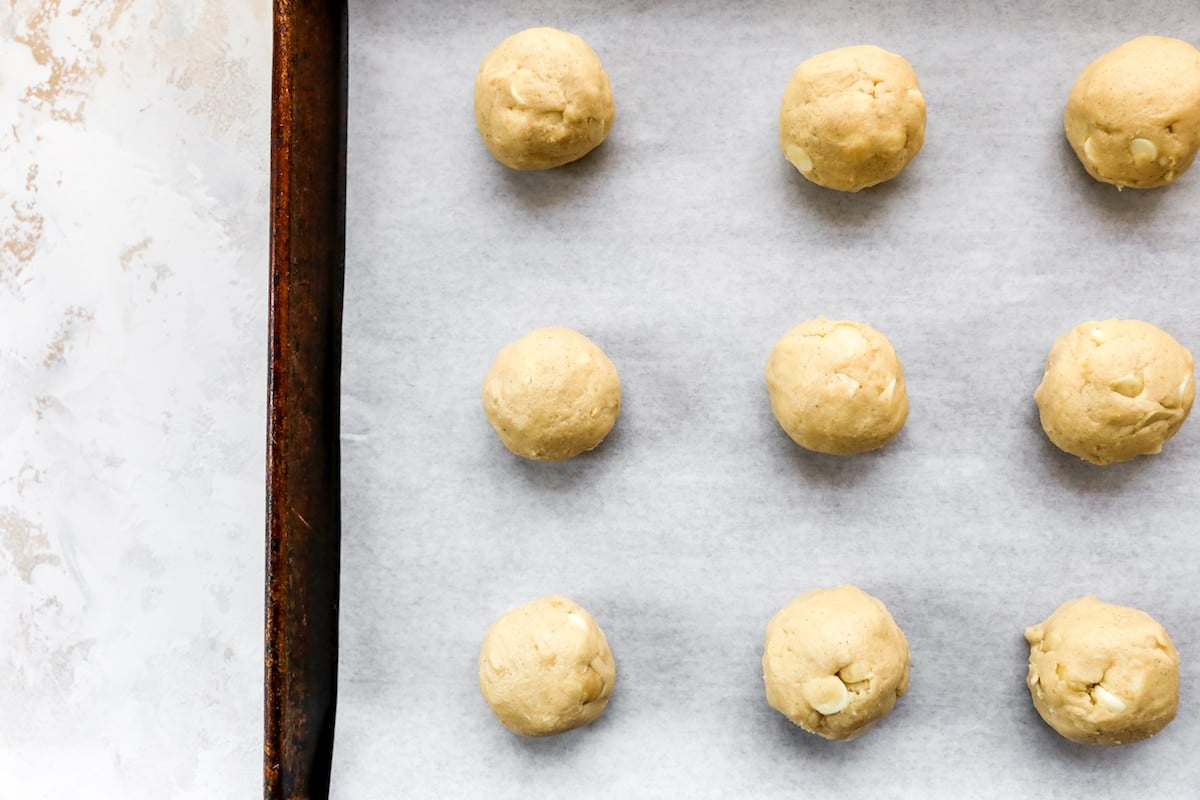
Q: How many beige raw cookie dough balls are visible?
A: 9